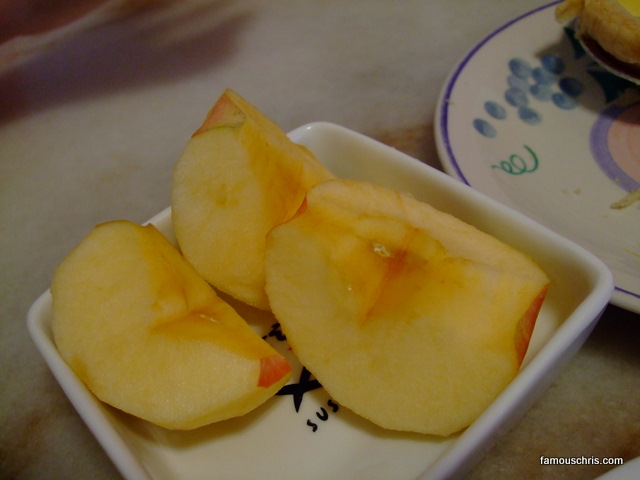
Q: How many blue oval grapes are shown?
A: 11